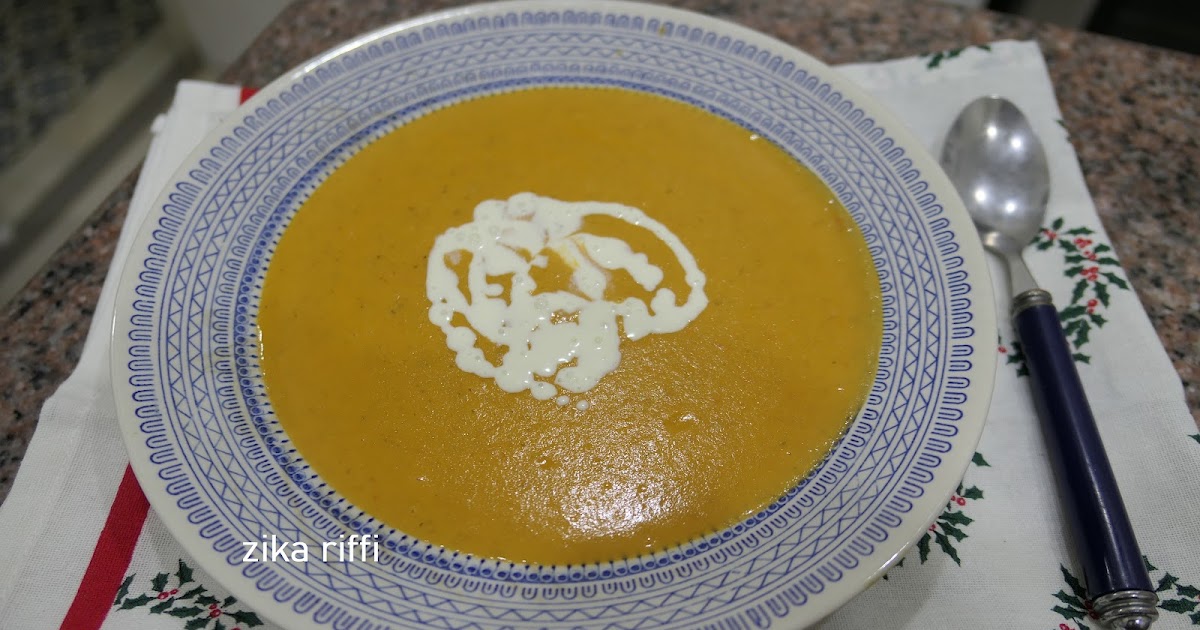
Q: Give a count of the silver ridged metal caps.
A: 2